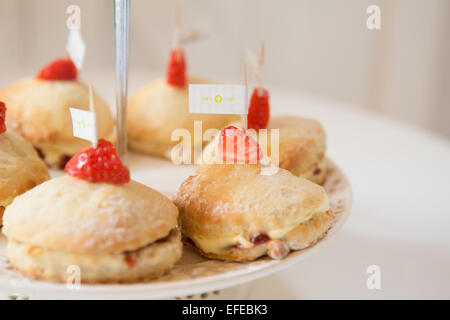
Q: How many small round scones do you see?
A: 6